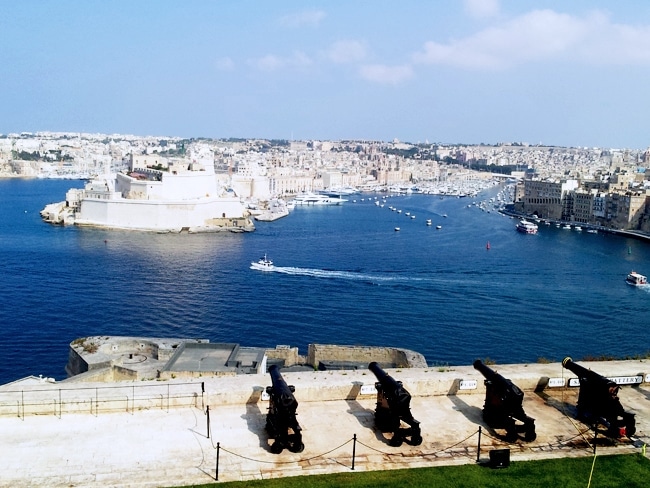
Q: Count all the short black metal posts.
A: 5